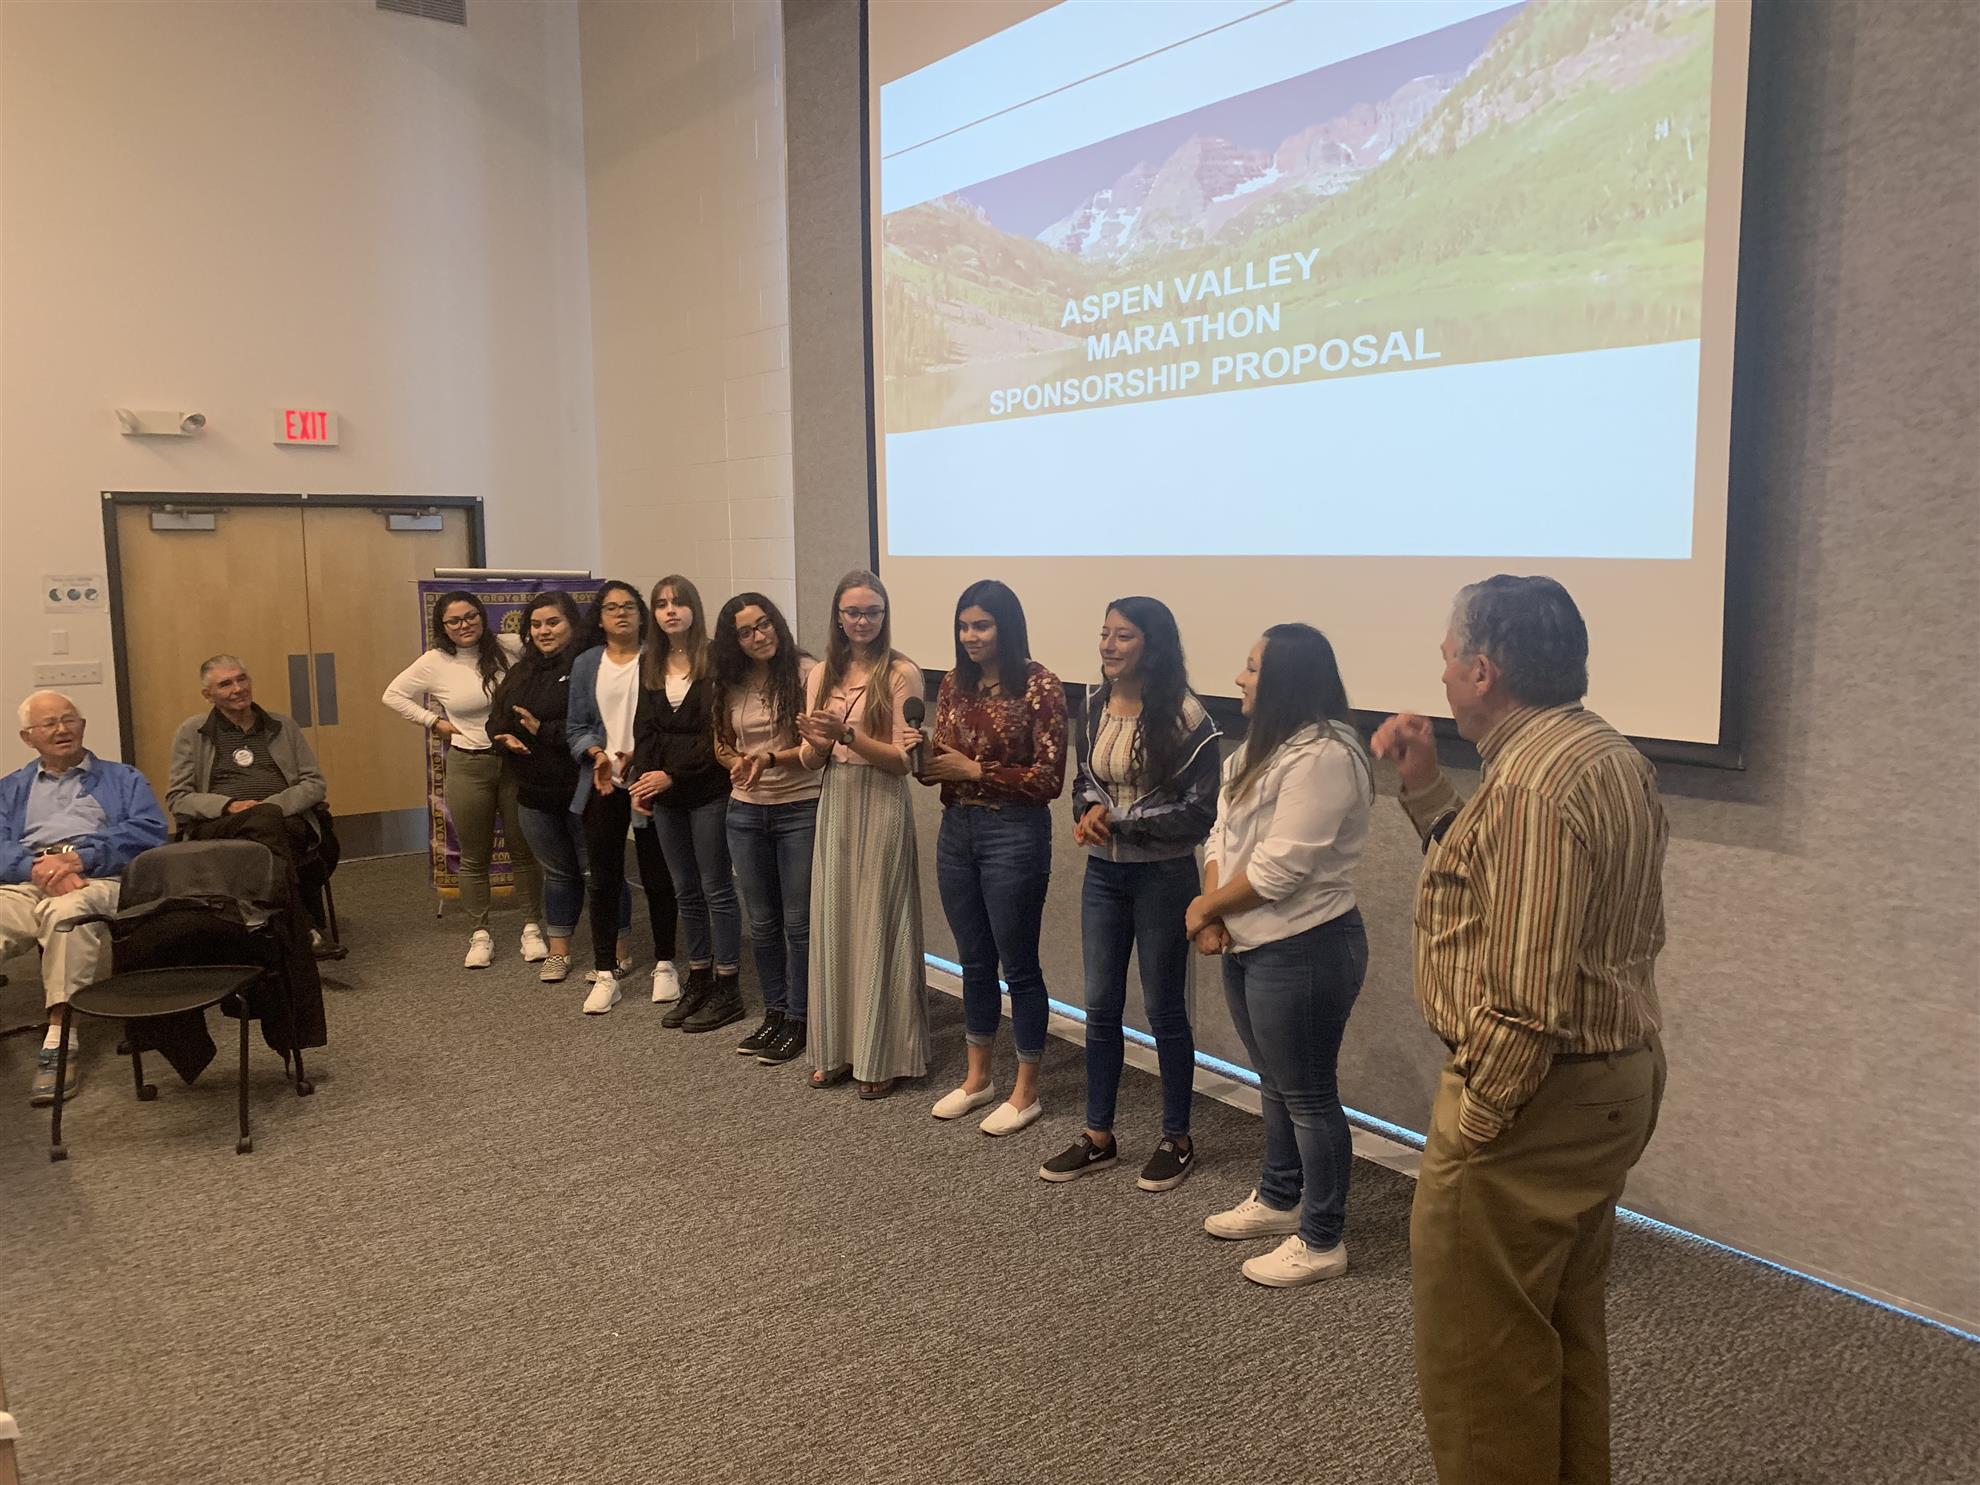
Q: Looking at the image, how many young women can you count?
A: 9